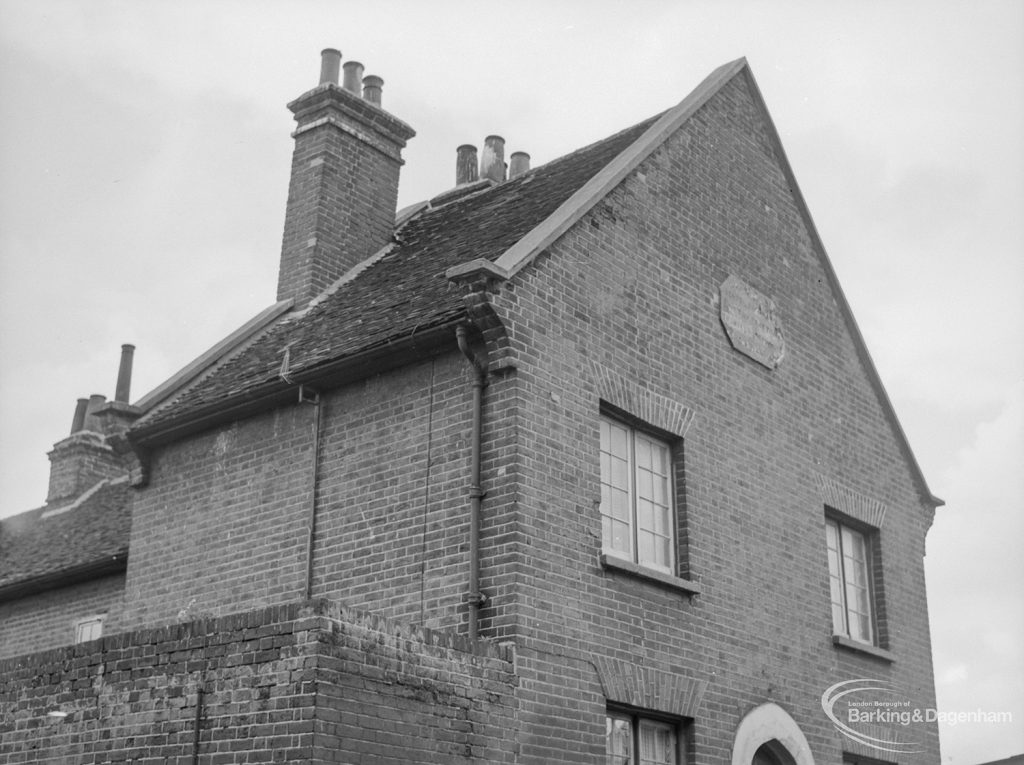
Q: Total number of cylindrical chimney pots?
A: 9